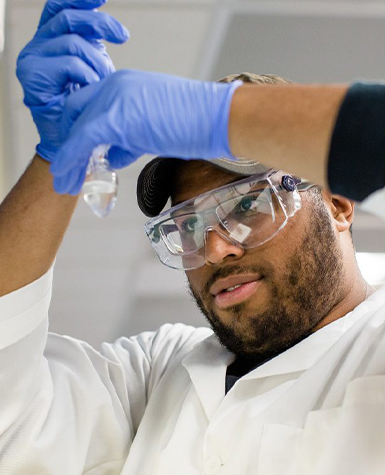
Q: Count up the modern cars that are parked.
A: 0